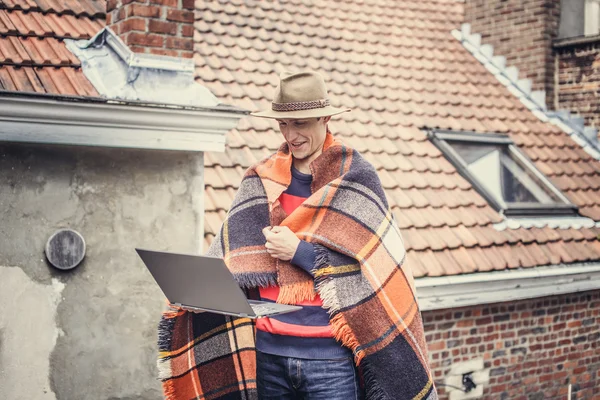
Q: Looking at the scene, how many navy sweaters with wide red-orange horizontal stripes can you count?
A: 1